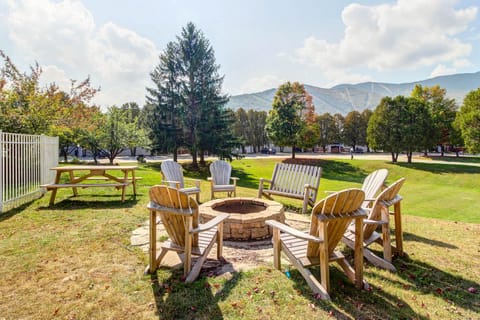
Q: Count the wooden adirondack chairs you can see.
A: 6